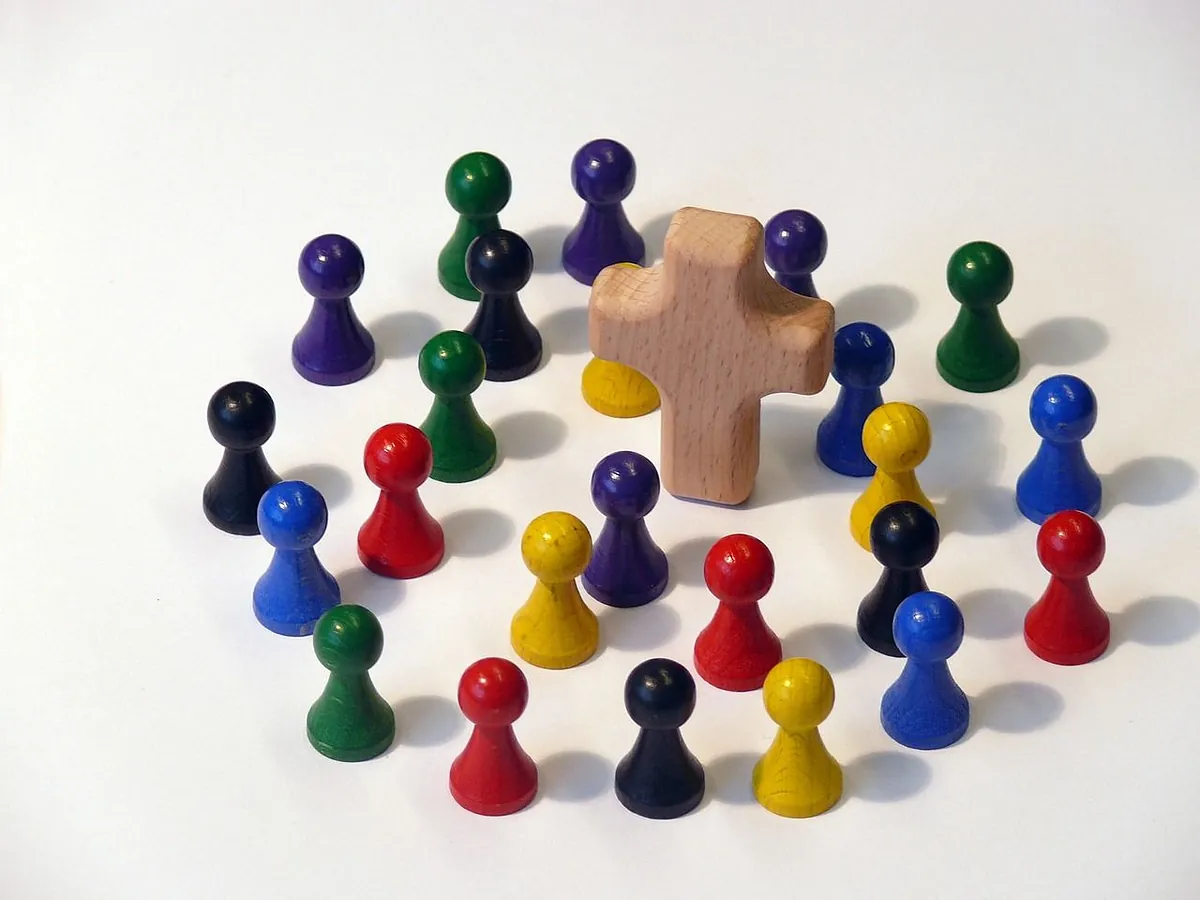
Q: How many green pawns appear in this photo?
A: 4